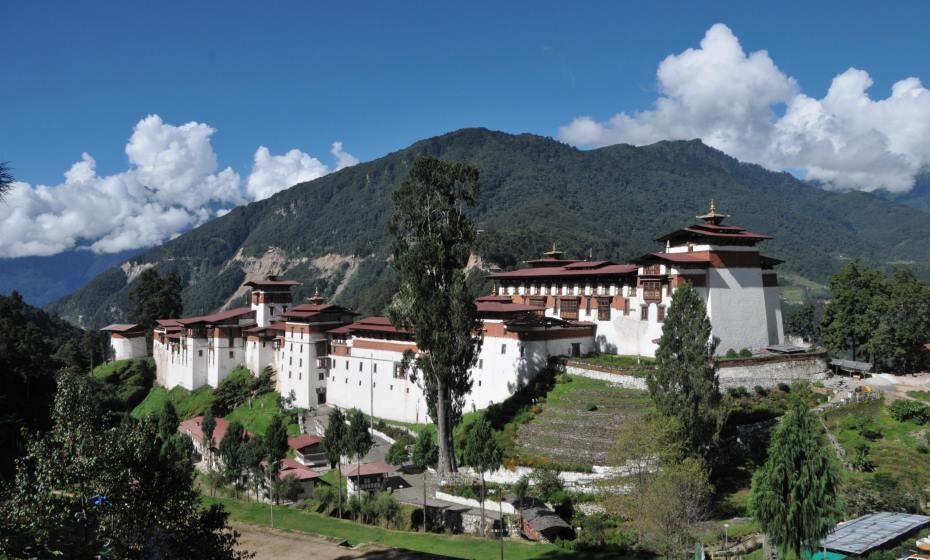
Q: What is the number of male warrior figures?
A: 0